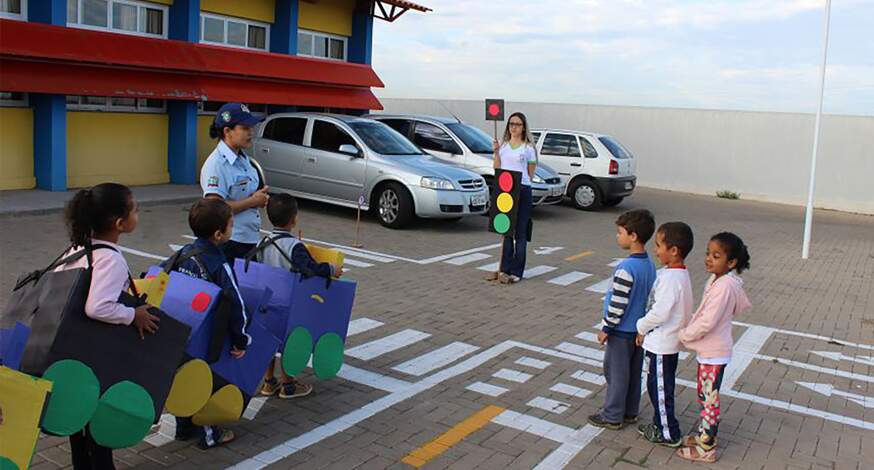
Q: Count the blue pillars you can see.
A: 4